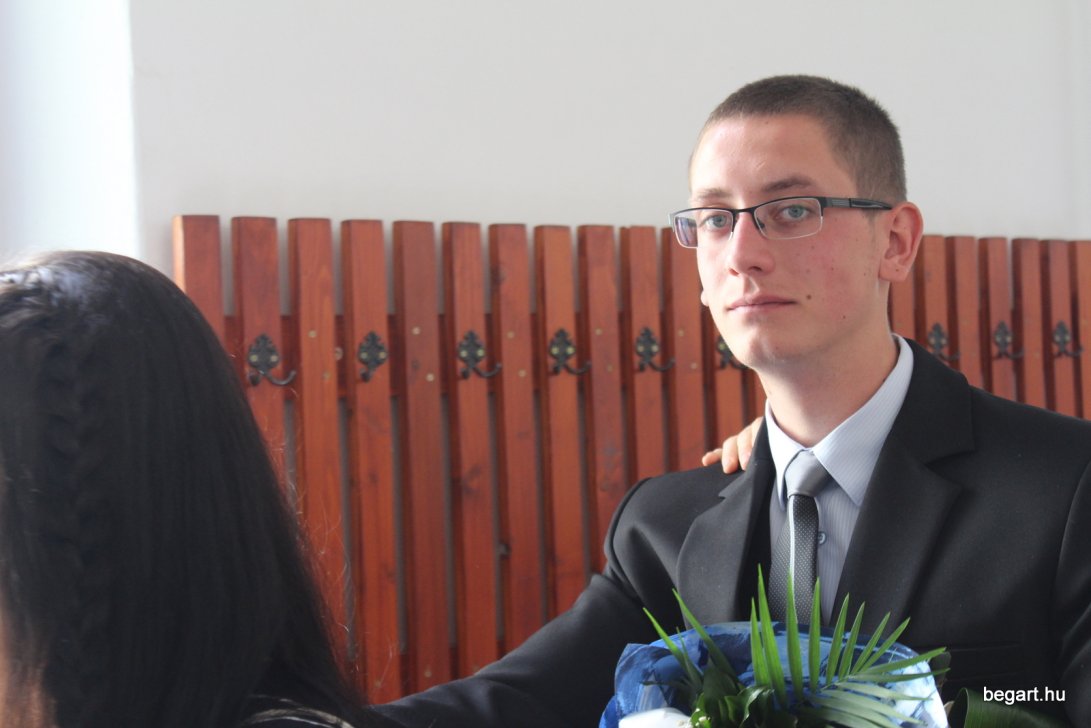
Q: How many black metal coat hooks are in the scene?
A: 9